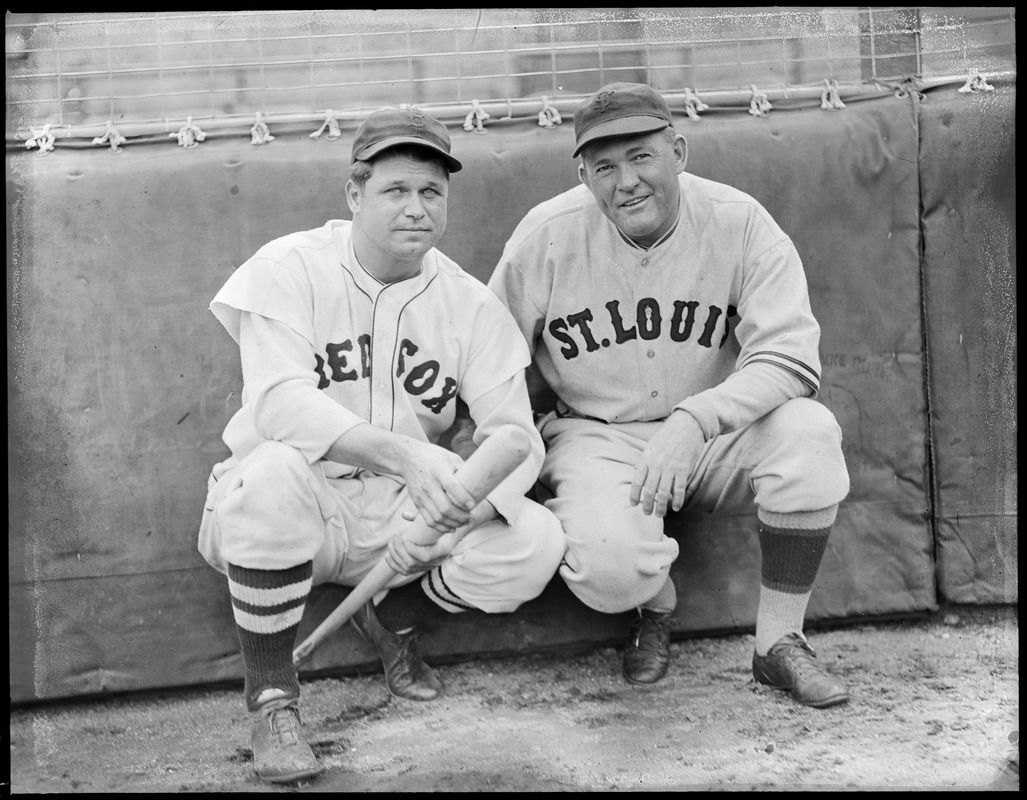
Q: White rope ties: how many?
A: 11